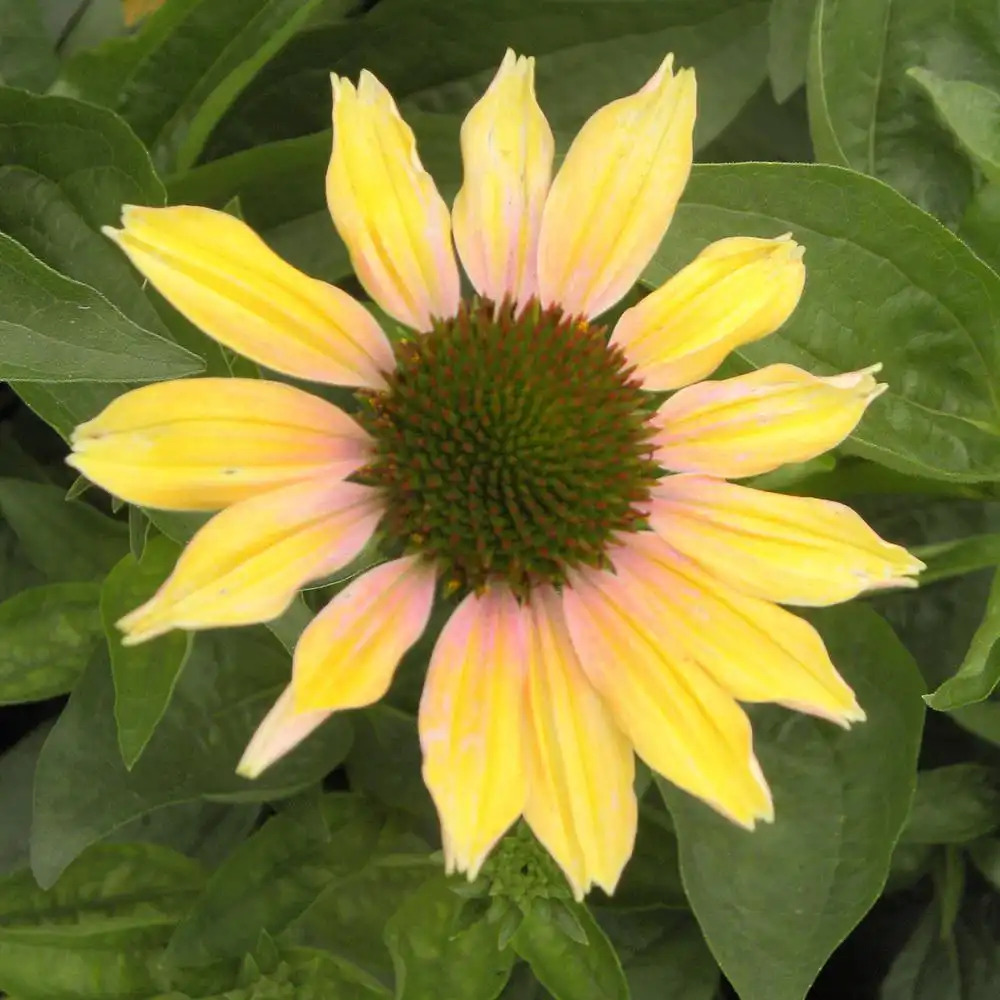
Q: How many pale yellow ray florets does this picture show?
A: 14